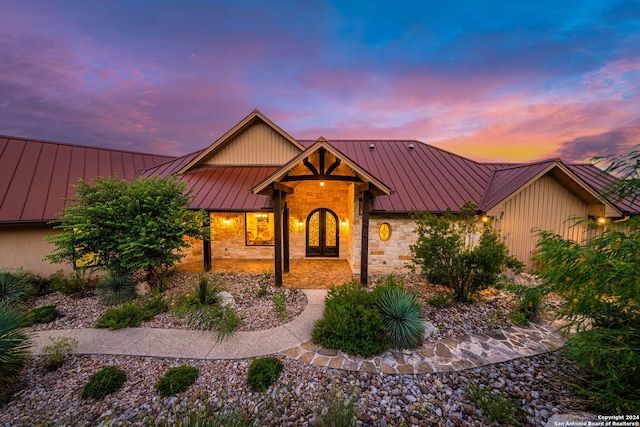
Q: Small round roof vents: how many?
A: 2